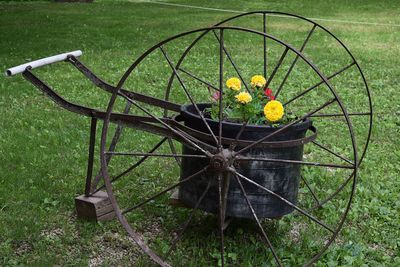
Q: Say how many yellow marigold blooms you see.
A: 4